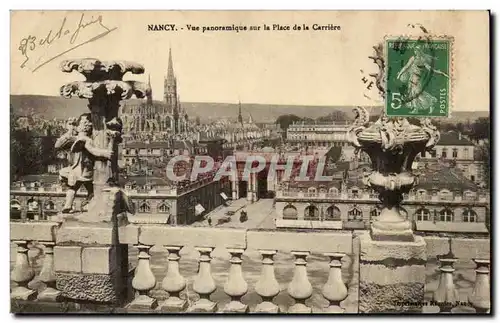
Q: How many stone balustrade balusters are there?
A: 11